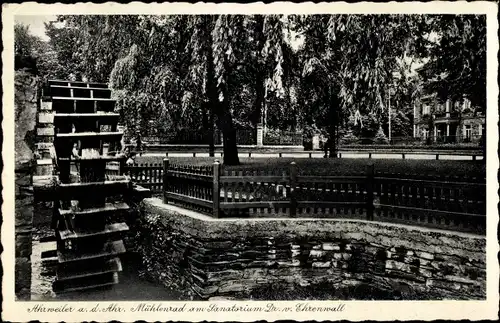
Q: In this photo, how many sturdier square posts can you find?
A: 4